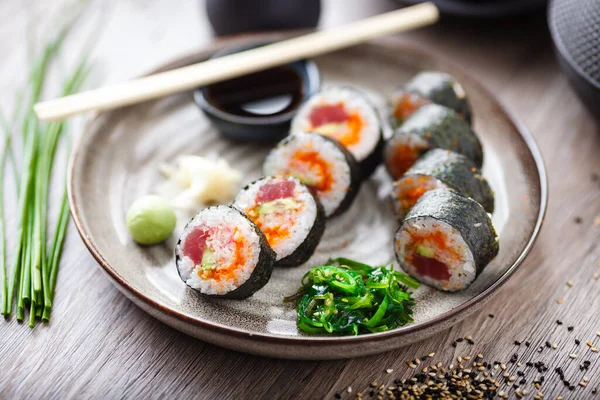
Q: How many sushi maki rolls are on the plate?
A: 8